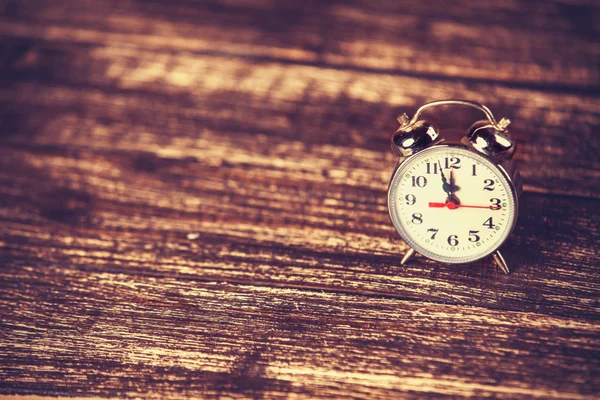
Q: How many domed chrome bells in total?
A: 2